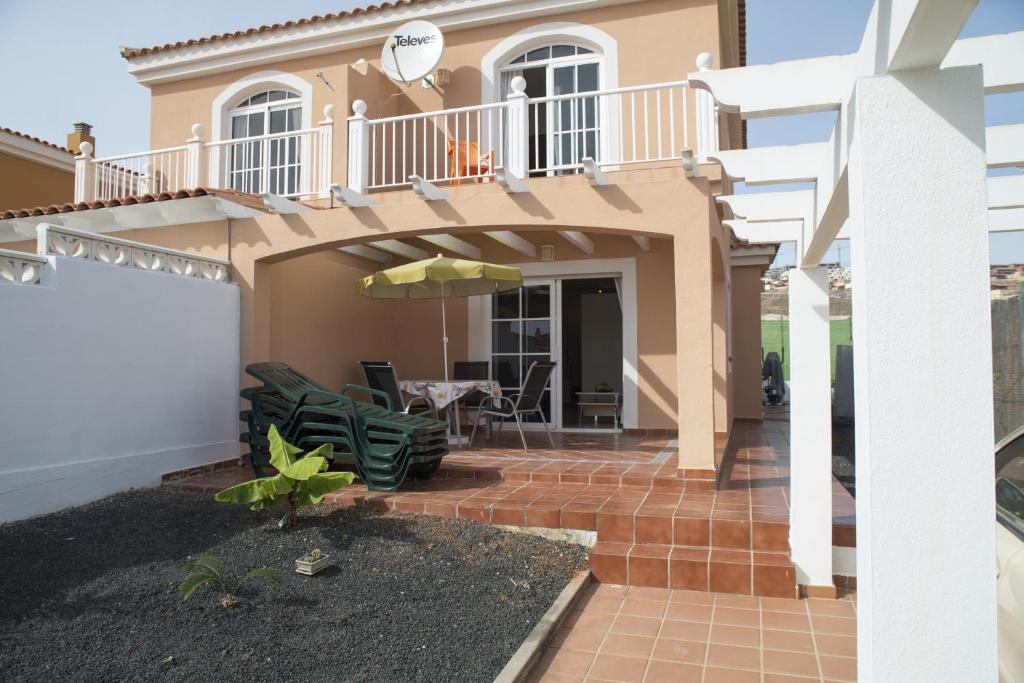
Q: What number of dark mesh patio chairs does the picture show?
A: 3